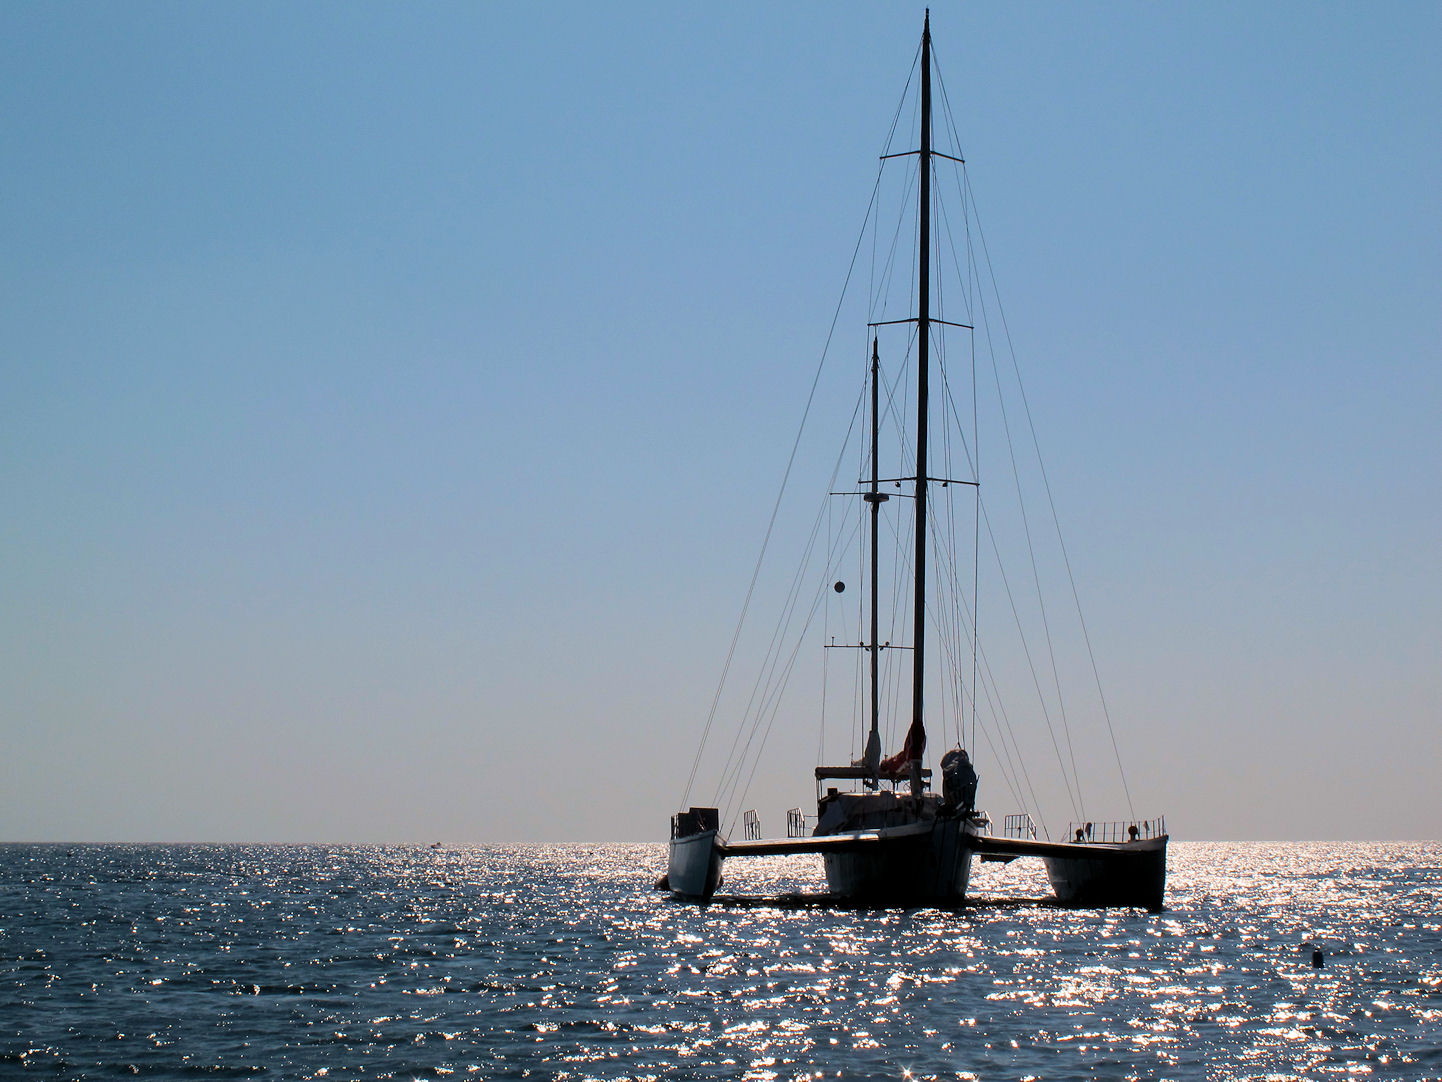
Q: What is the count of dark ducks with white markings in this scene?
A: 0